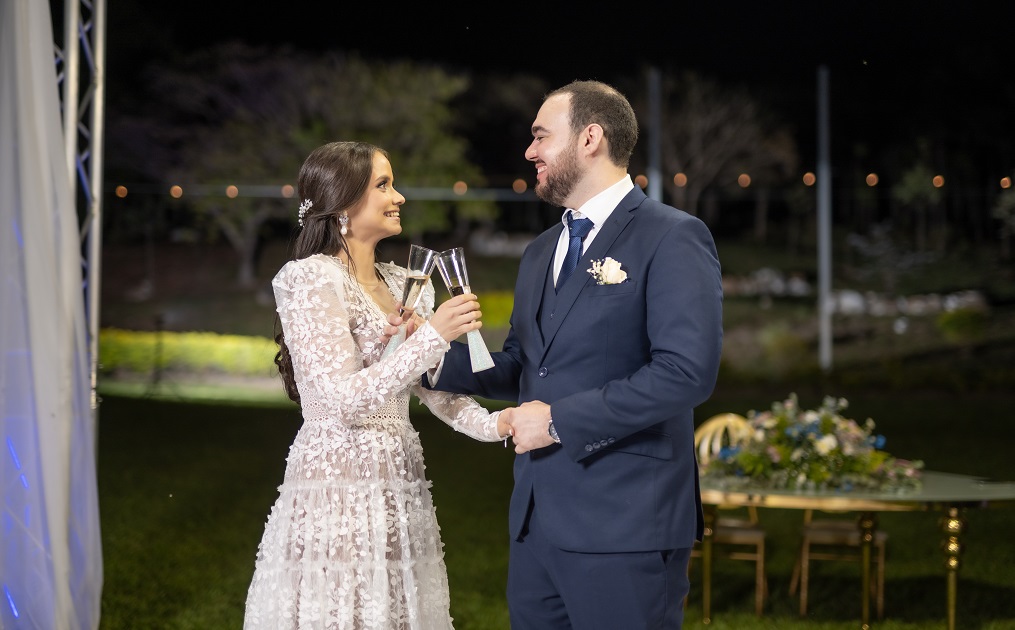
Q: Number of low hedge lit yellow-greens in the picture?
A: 1